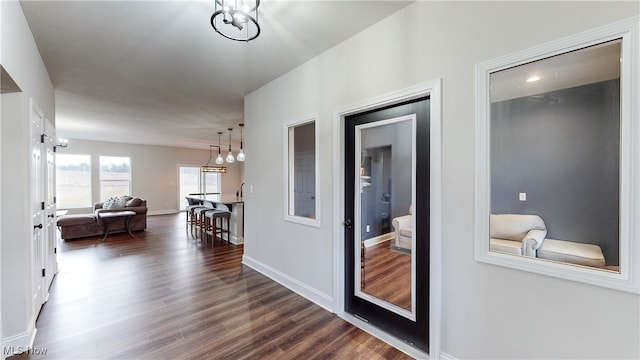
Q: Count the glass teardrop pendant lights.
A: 3